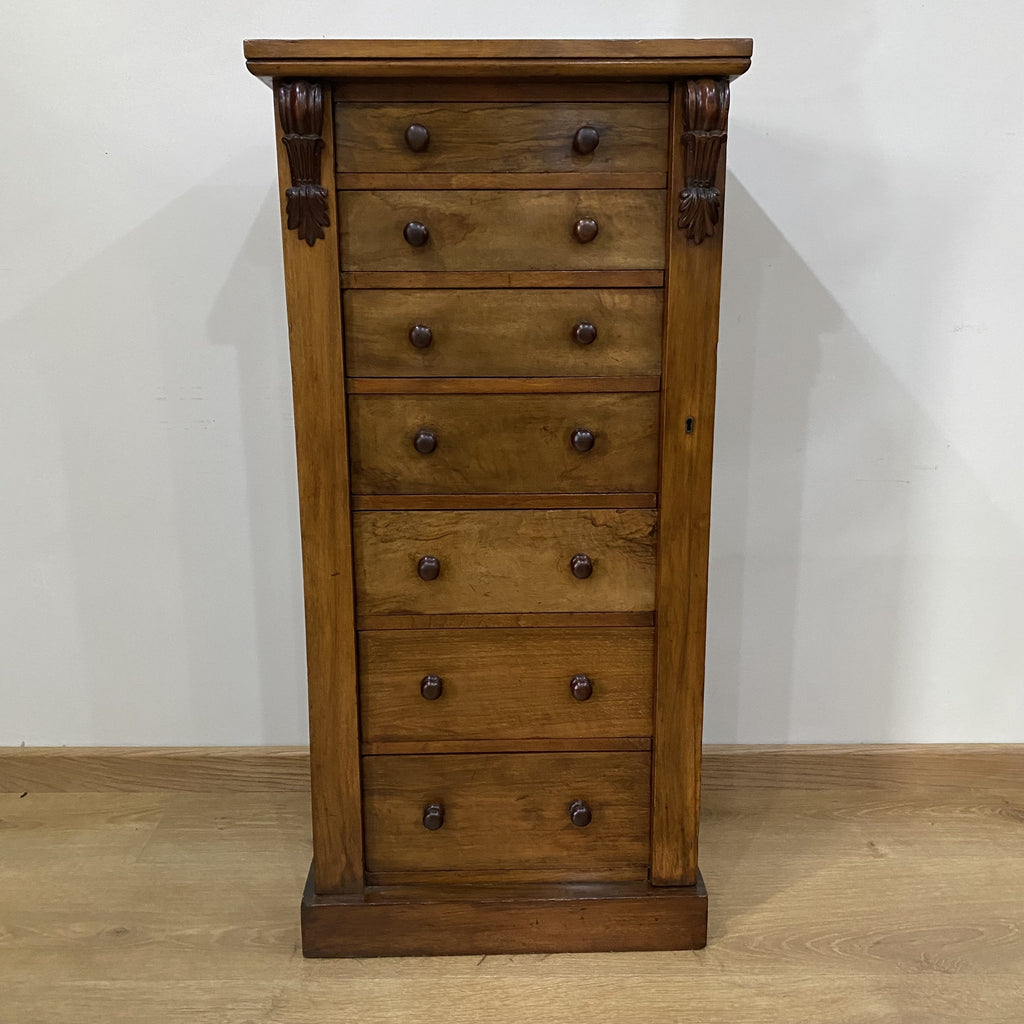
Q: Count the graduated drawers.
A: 7